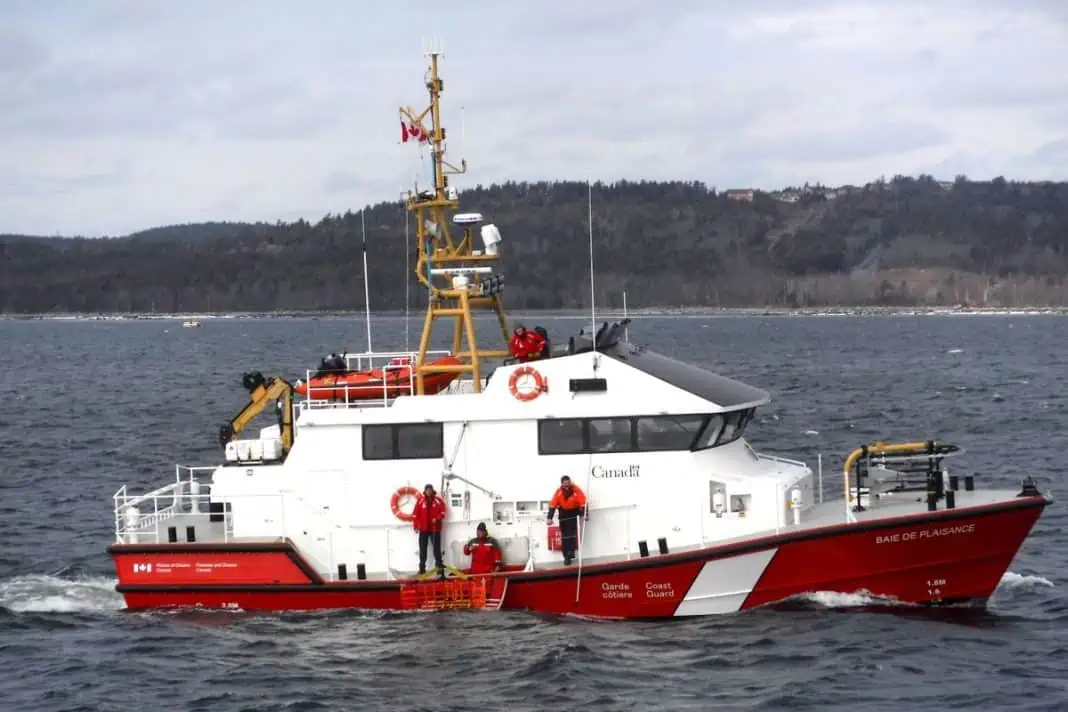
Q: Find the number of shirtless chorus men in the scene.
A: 0